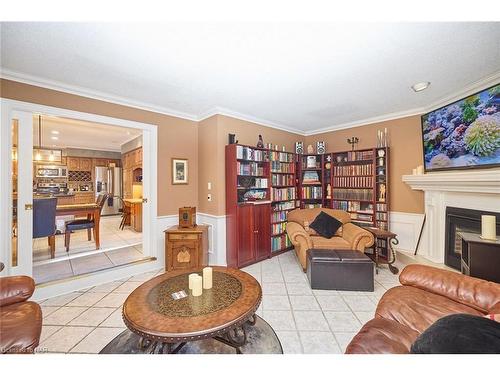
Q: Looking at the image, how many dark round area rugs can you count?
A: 1